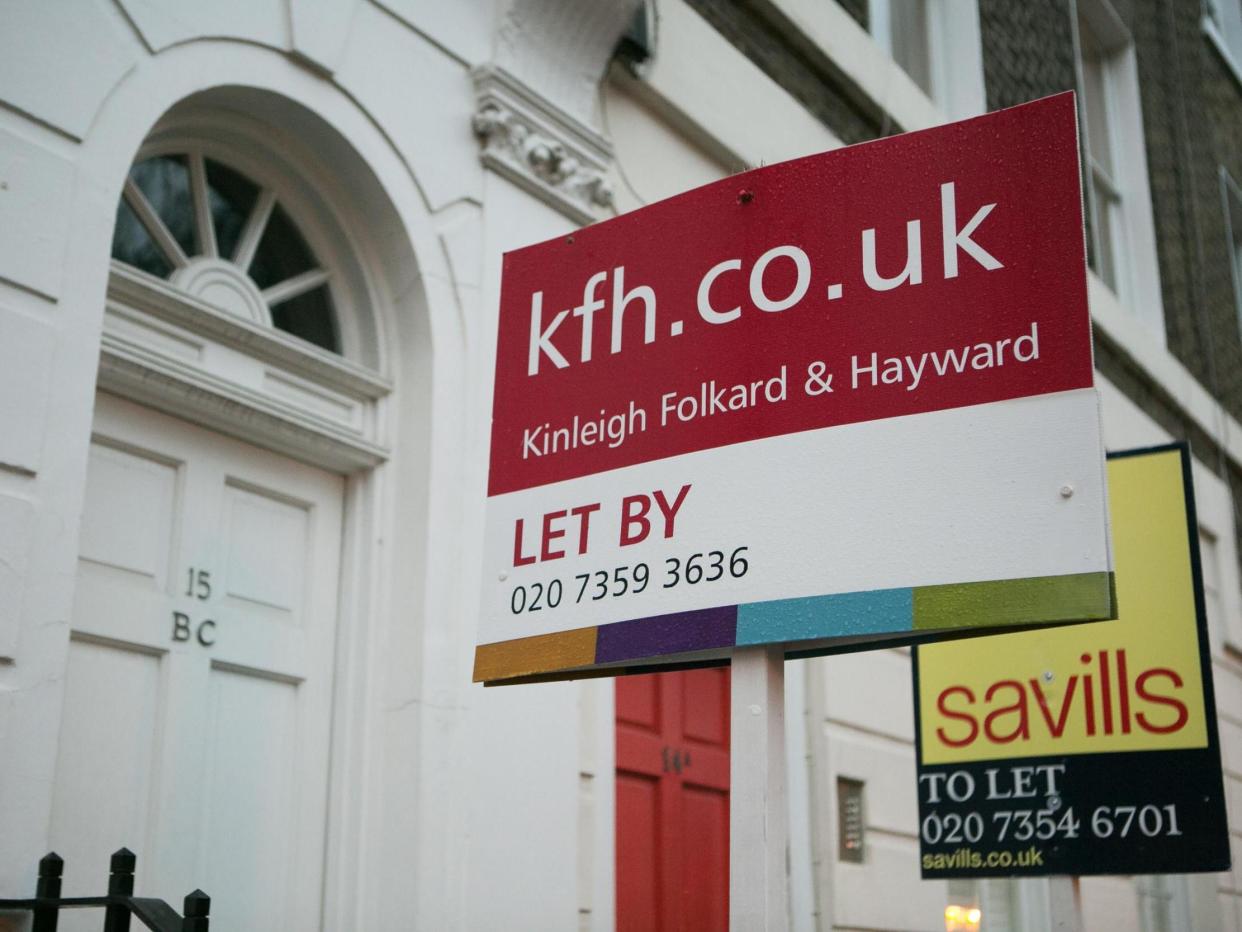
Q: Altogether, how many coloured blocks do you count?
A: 4